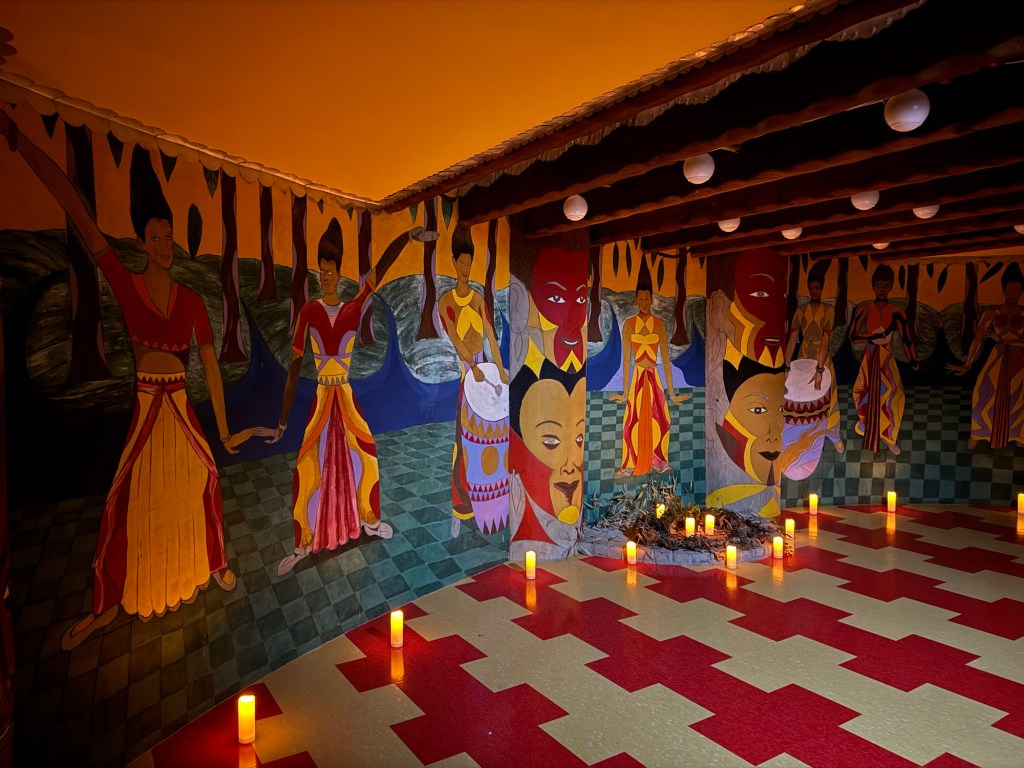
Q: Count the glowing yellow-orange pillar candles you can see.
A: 13